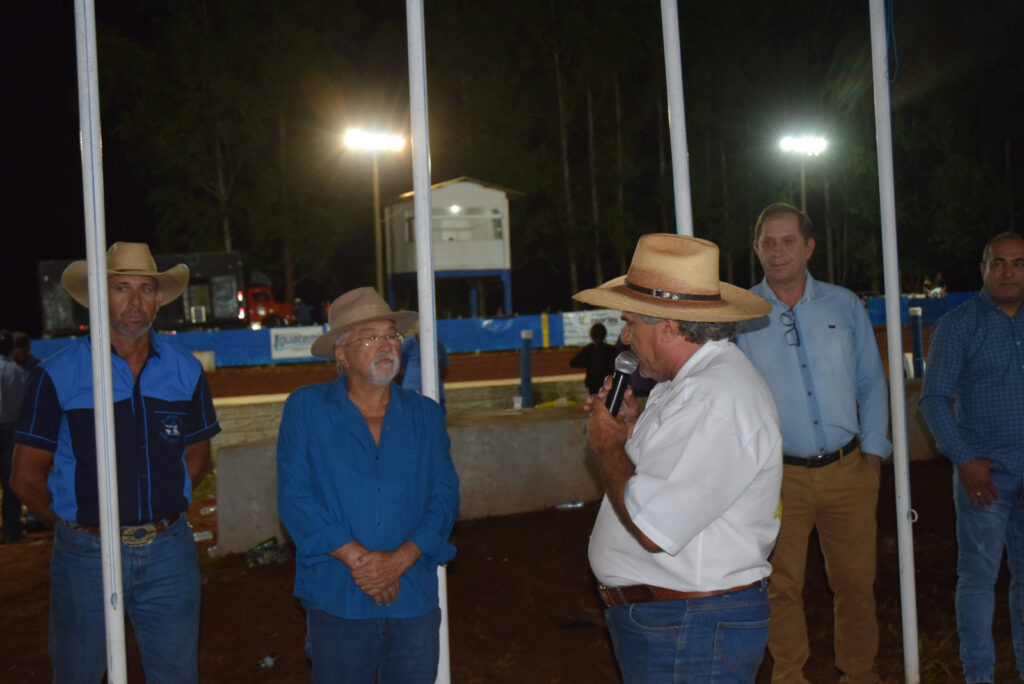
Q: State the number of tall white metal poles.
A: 4